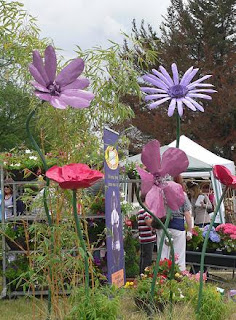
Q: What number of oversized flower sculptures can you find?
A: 5